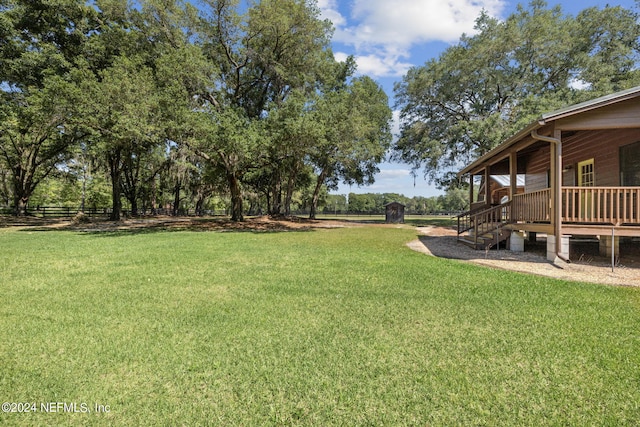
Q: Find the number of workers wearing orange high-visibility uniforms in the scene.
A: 0